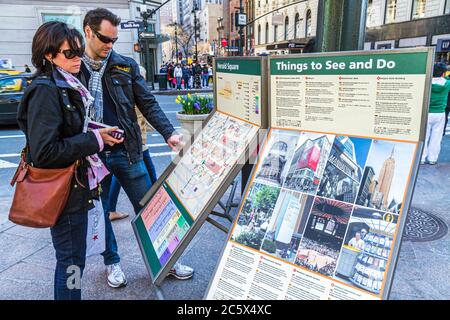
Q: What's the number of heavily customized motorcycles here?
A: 0